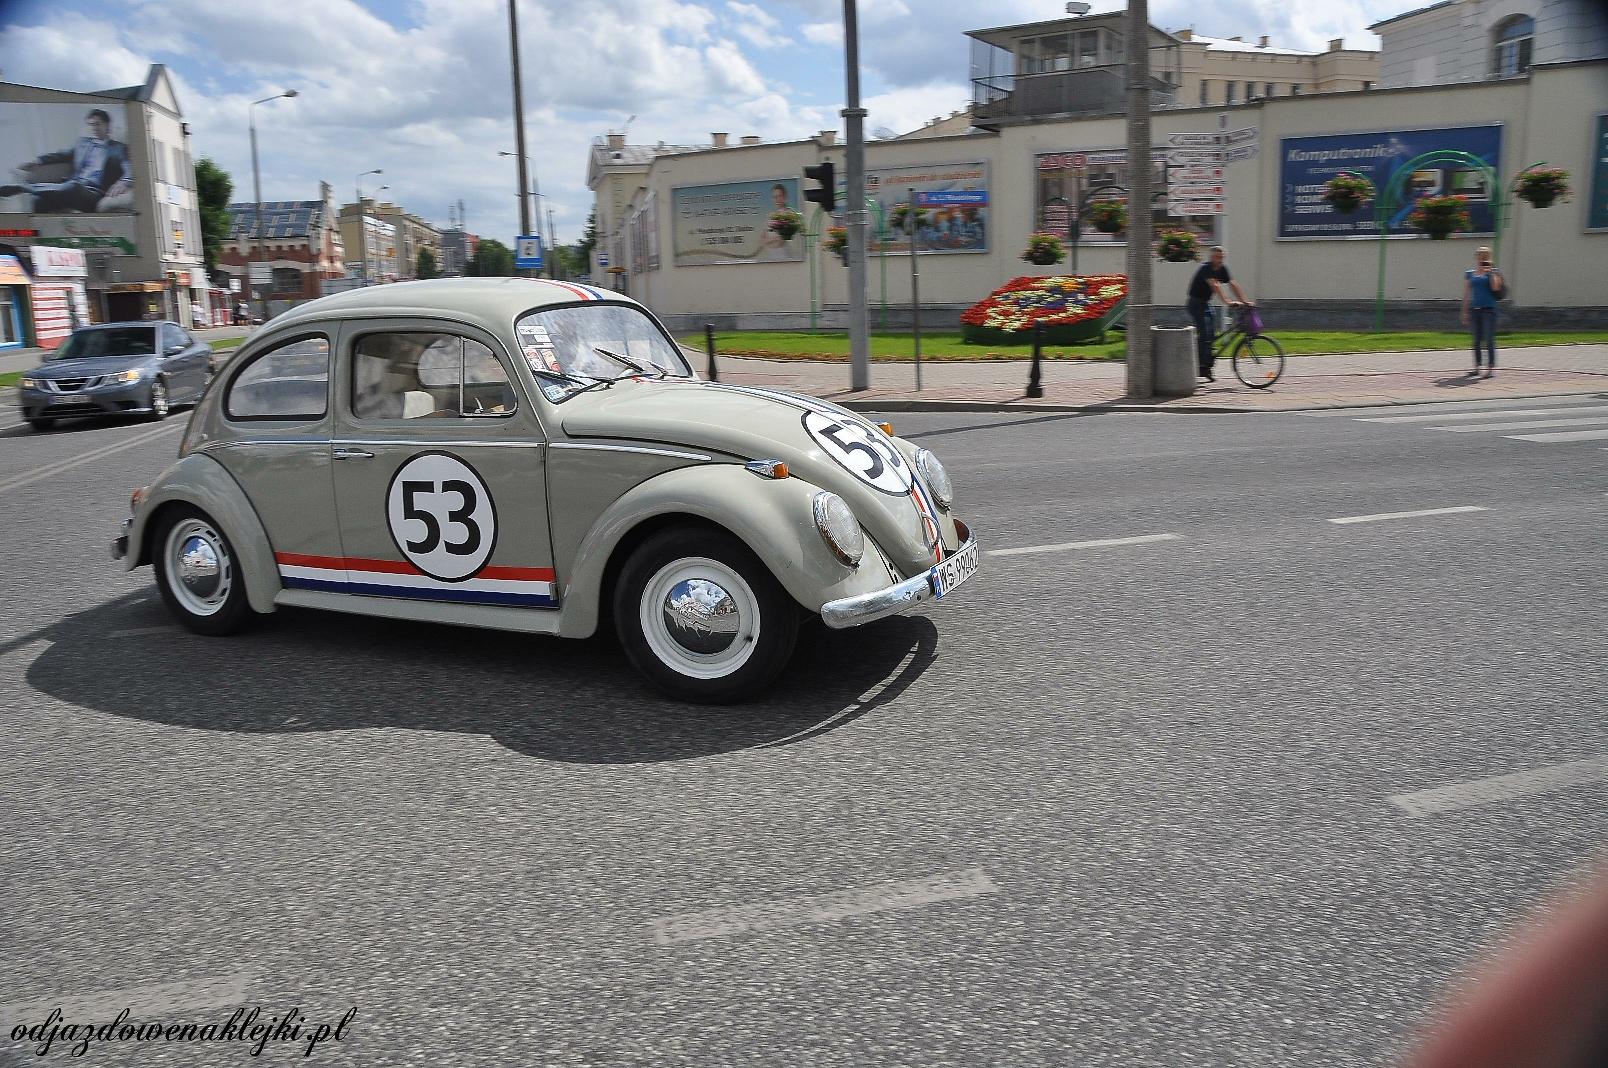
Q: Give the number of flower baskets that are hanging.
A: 9